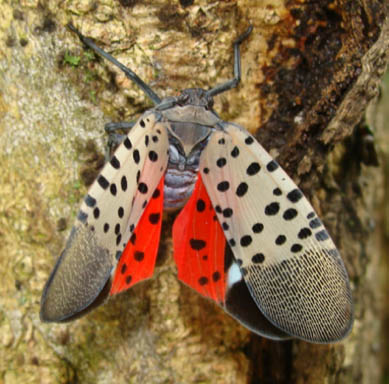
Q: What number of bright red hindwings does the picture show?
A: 2